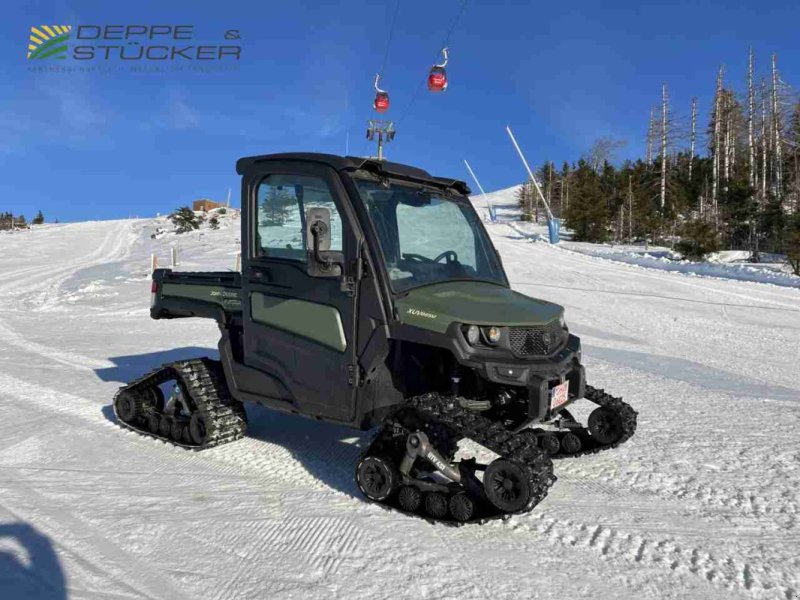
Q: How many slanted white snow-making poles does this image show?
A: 2